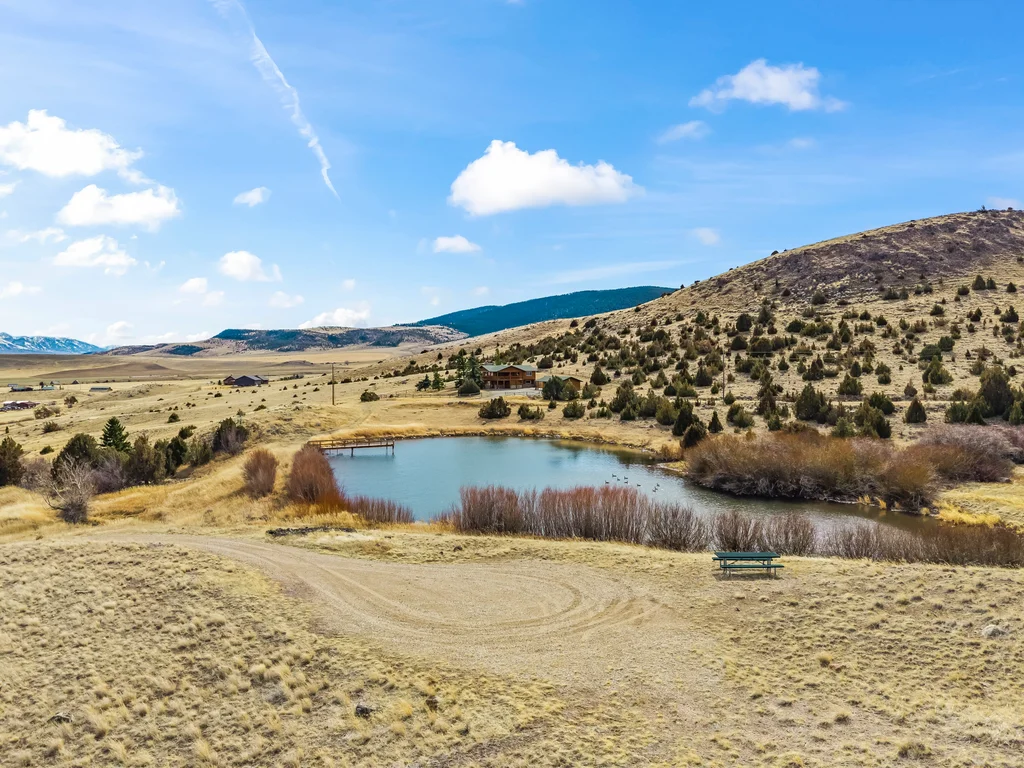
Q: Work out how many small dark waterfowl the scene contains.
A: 9